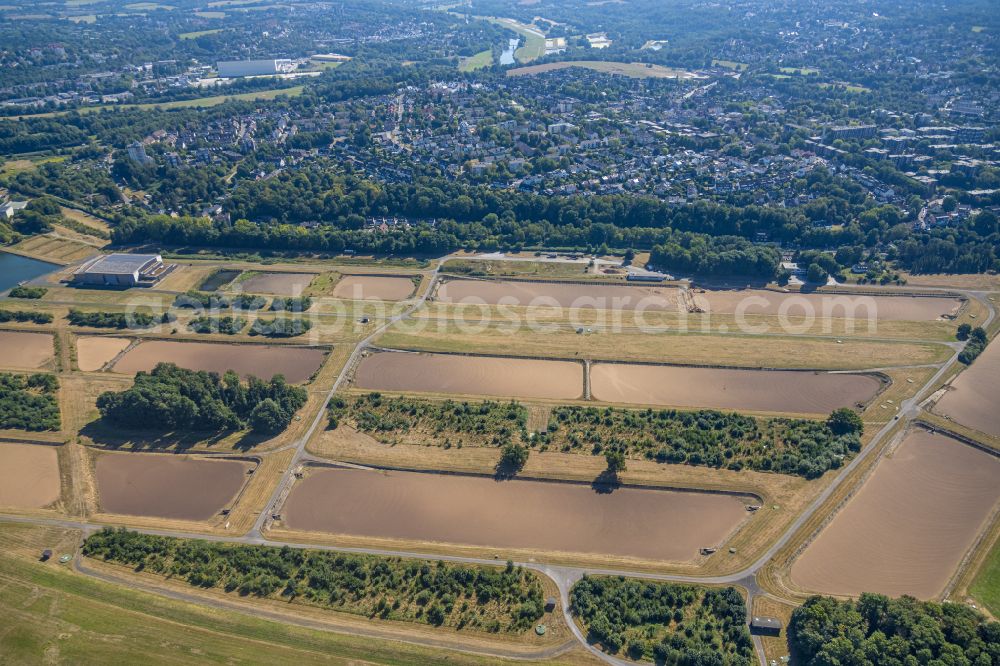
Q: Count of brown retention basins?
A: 14